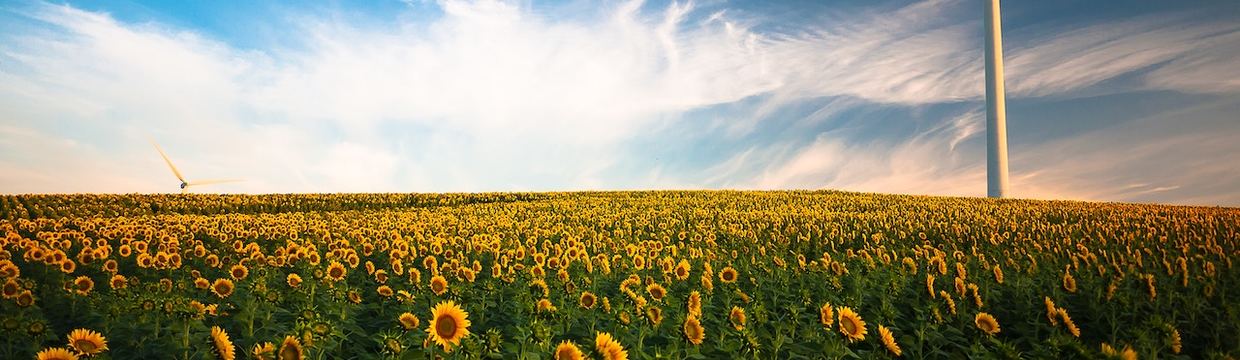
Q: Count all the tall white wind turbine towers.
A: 1